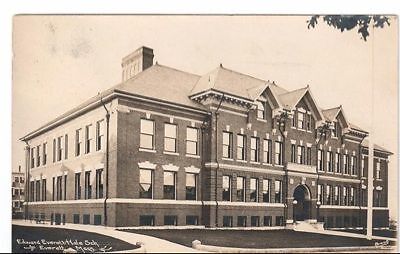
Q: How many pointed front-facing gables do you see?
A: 3